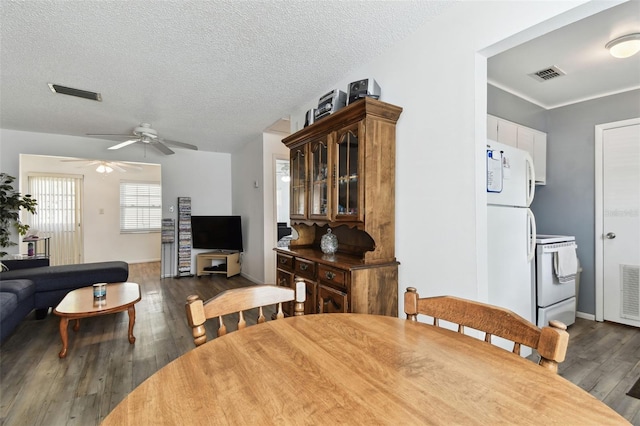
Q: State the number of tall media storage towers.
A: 2